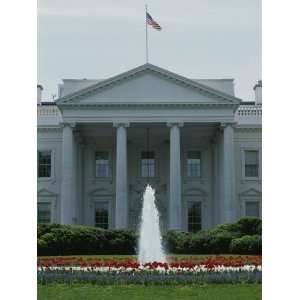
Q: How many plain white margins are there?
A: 2